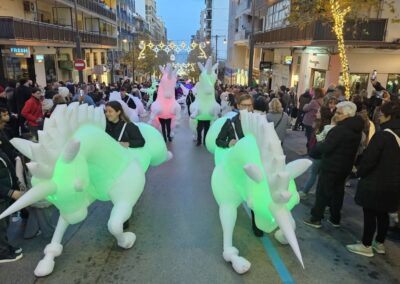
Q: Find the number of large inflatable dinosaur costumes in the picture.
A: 0